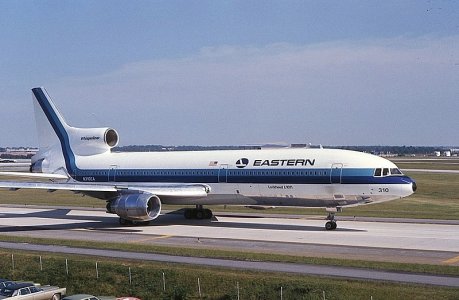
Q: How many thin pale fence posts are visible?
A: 11